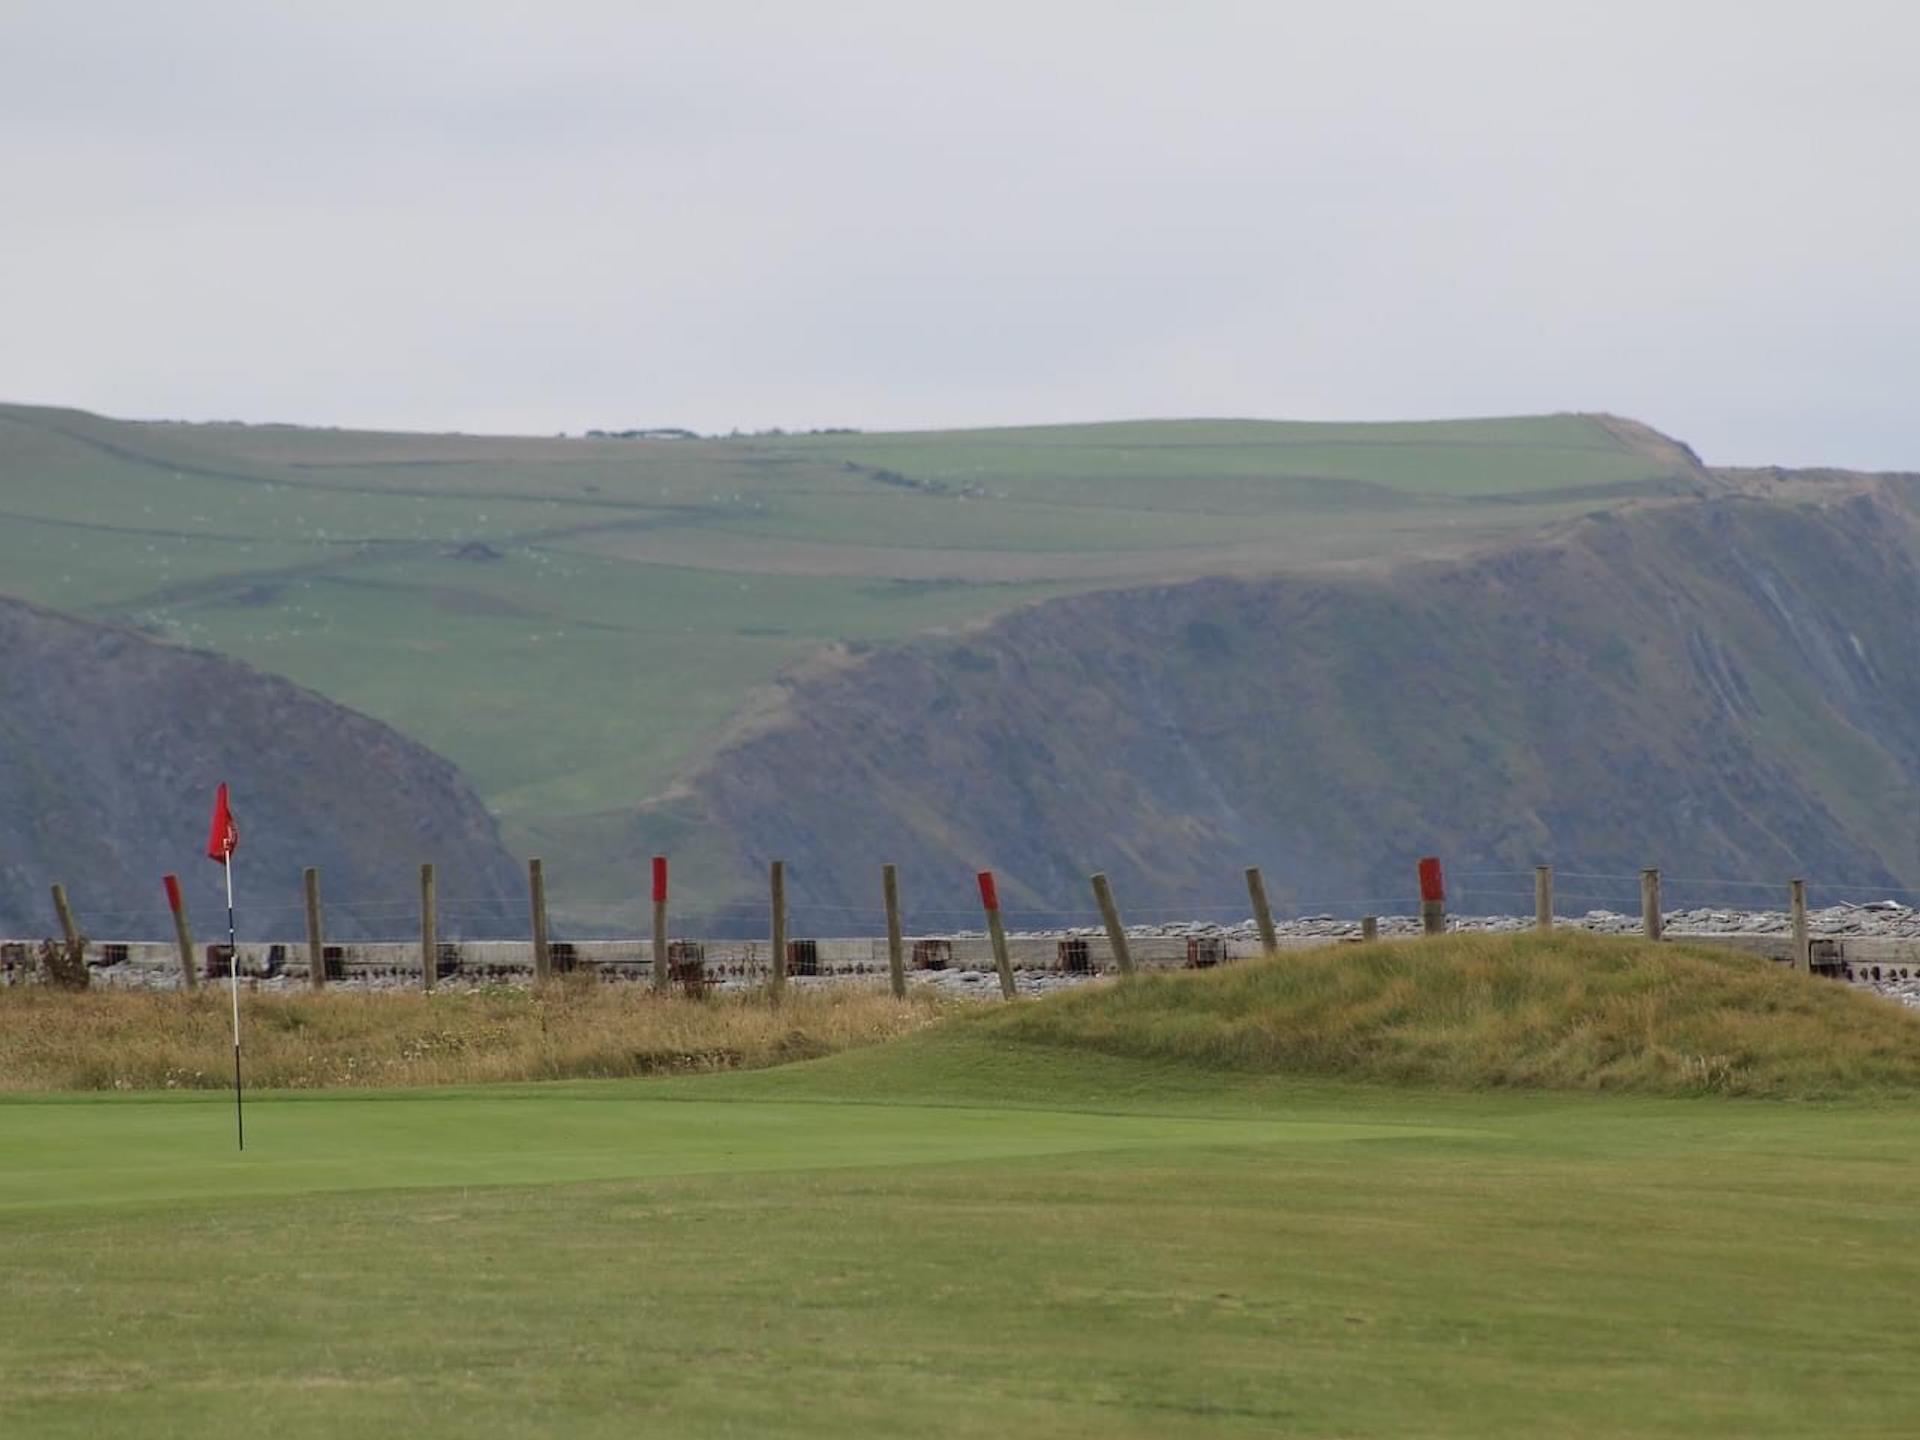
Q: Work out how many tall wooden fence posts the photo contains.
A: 15